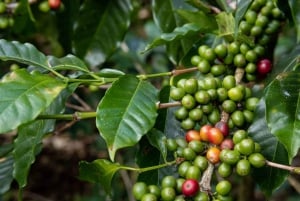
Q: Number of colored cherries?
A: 9